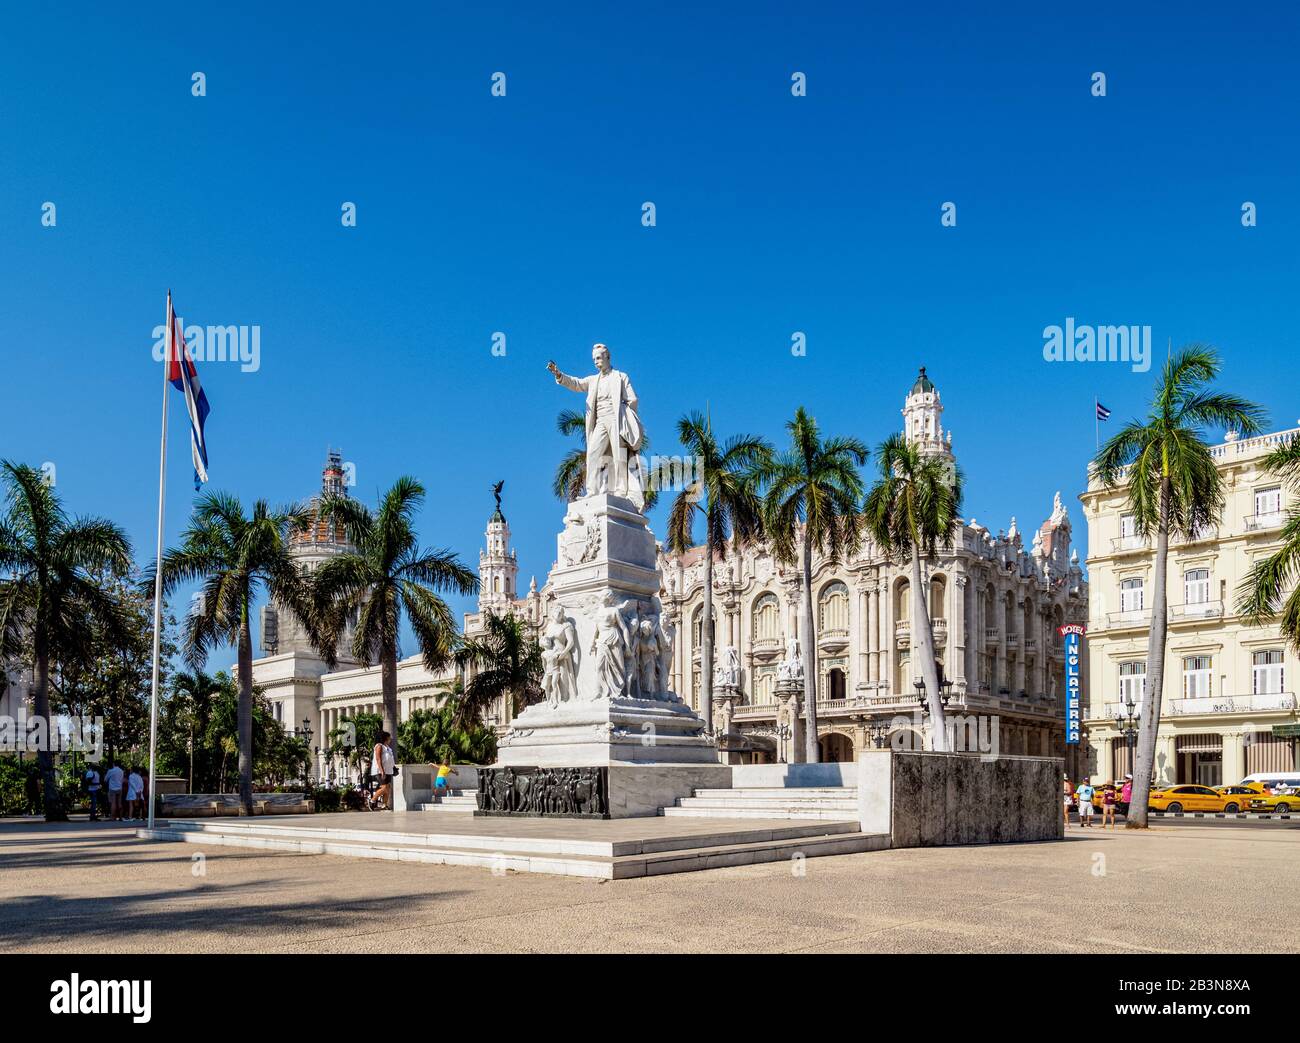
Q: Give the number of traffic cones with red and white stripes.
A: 0